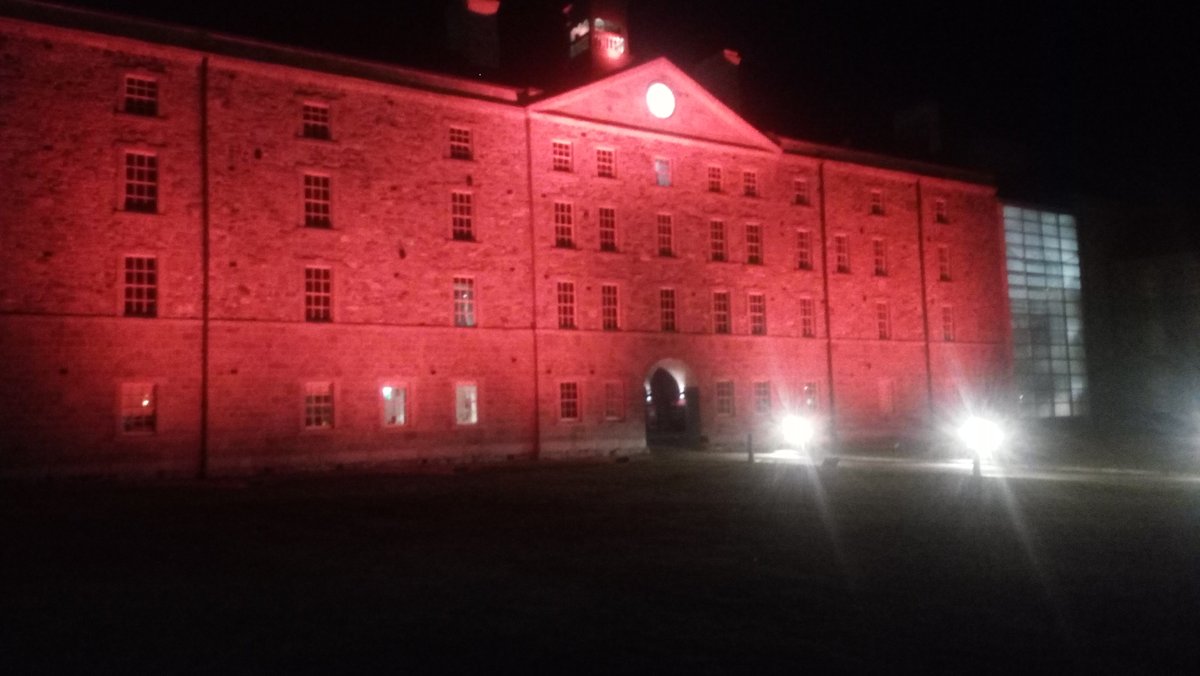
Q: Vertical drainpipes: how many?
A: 4